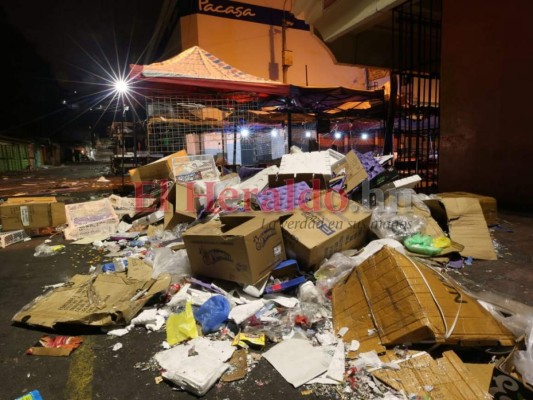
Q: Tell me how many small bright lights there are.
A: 5